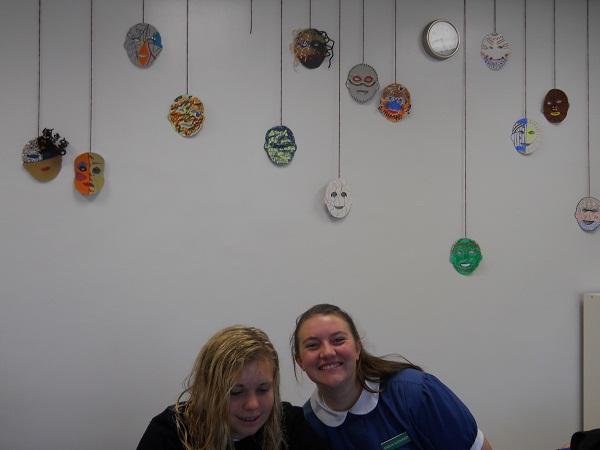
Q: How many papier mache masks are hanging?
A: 14